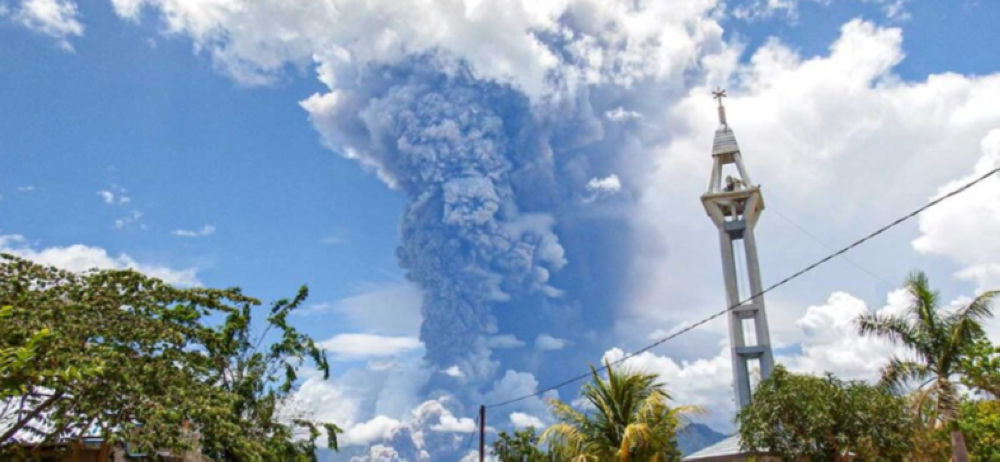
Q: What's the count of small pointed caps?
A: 1